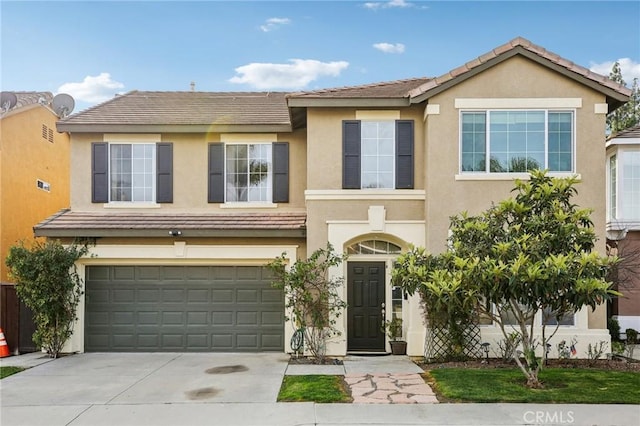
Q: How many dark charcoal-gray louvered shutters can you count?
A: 6